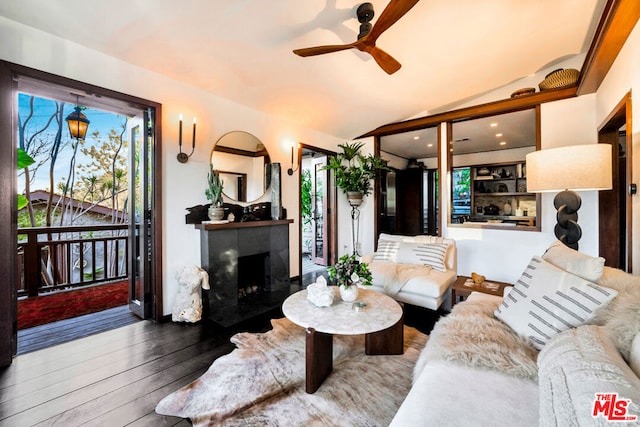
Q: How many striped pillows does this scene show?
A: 2